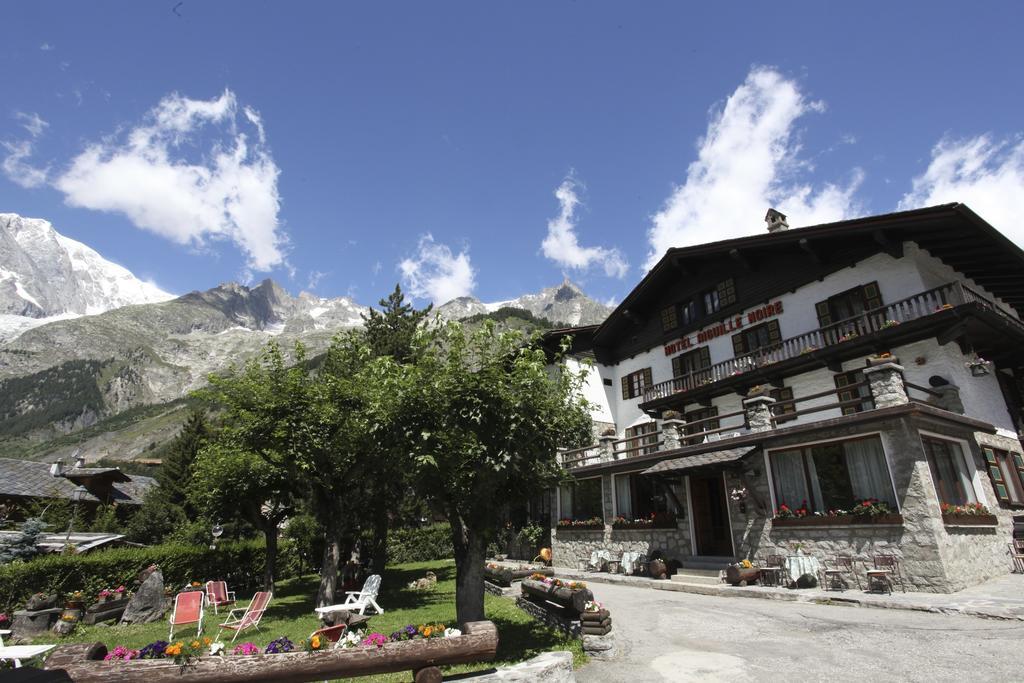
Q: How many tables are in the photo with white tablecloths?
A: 3